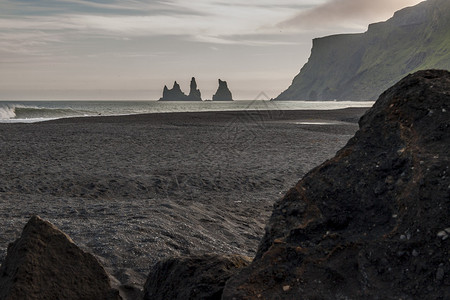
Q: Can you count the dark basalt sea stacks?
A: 3